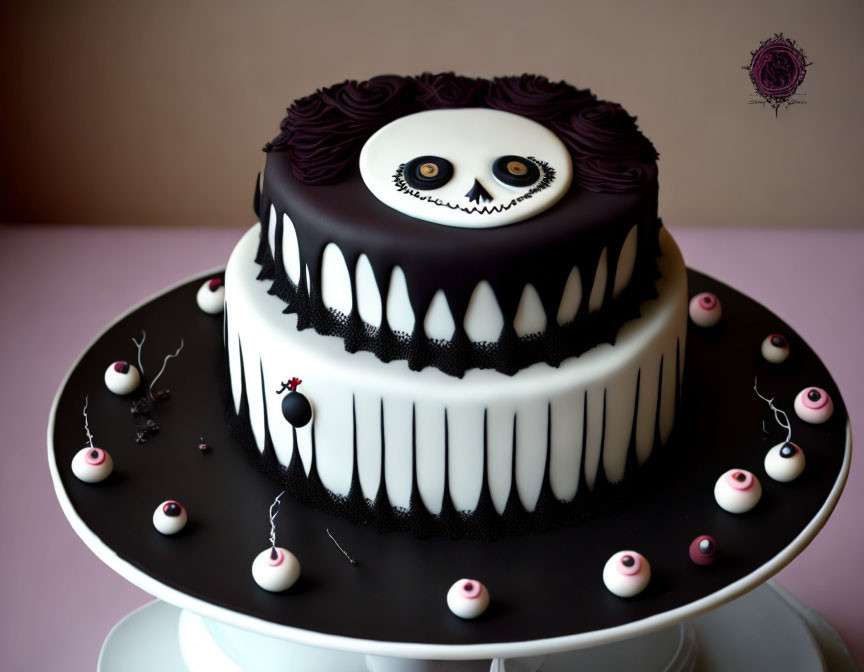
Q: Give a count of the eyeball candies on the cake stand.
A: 13